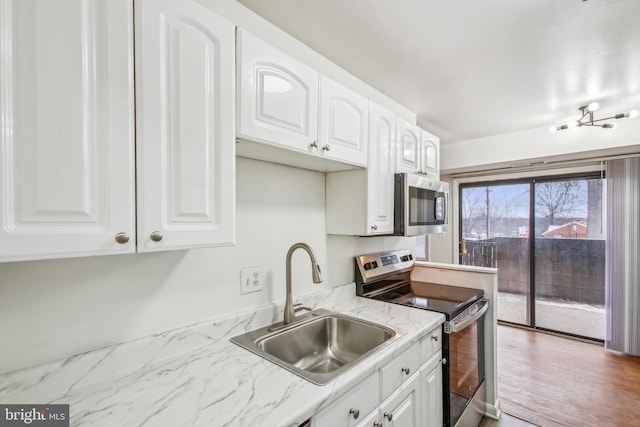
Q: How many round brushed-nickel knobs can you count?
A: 13